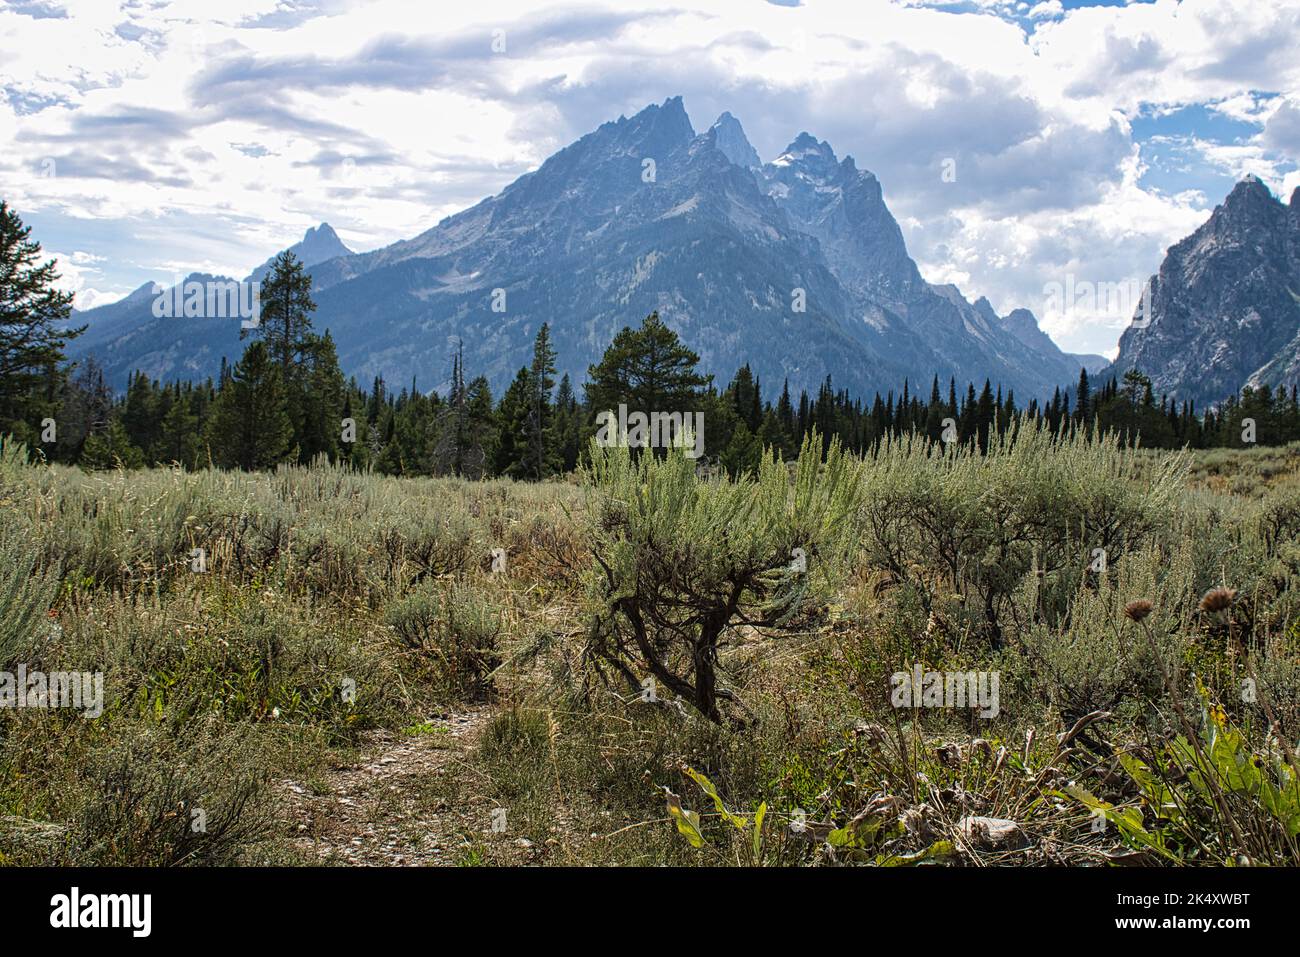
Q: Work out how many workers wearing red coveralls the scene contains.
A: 0